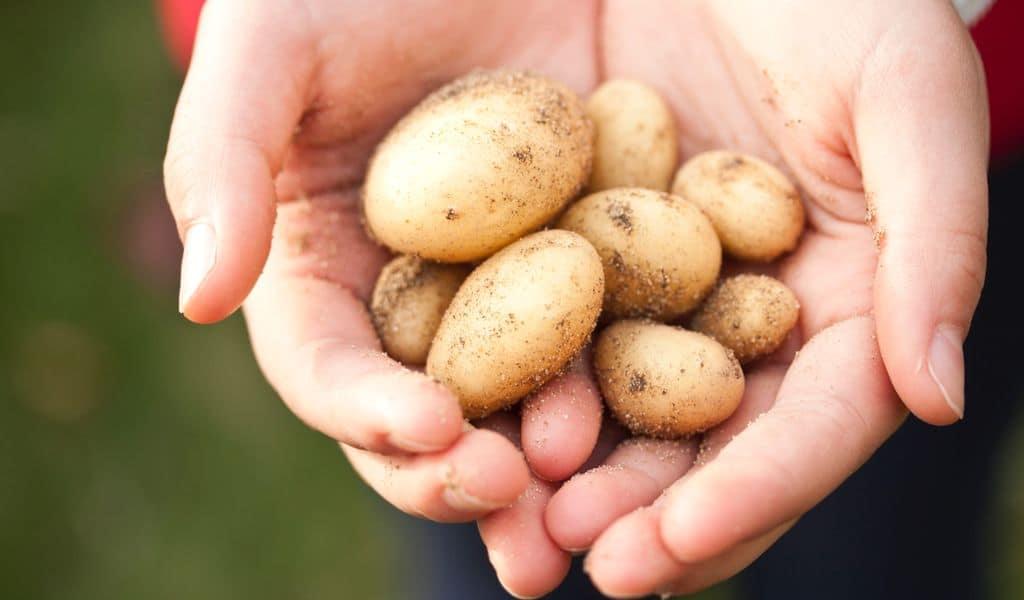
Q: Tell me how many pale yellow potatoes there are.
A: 8